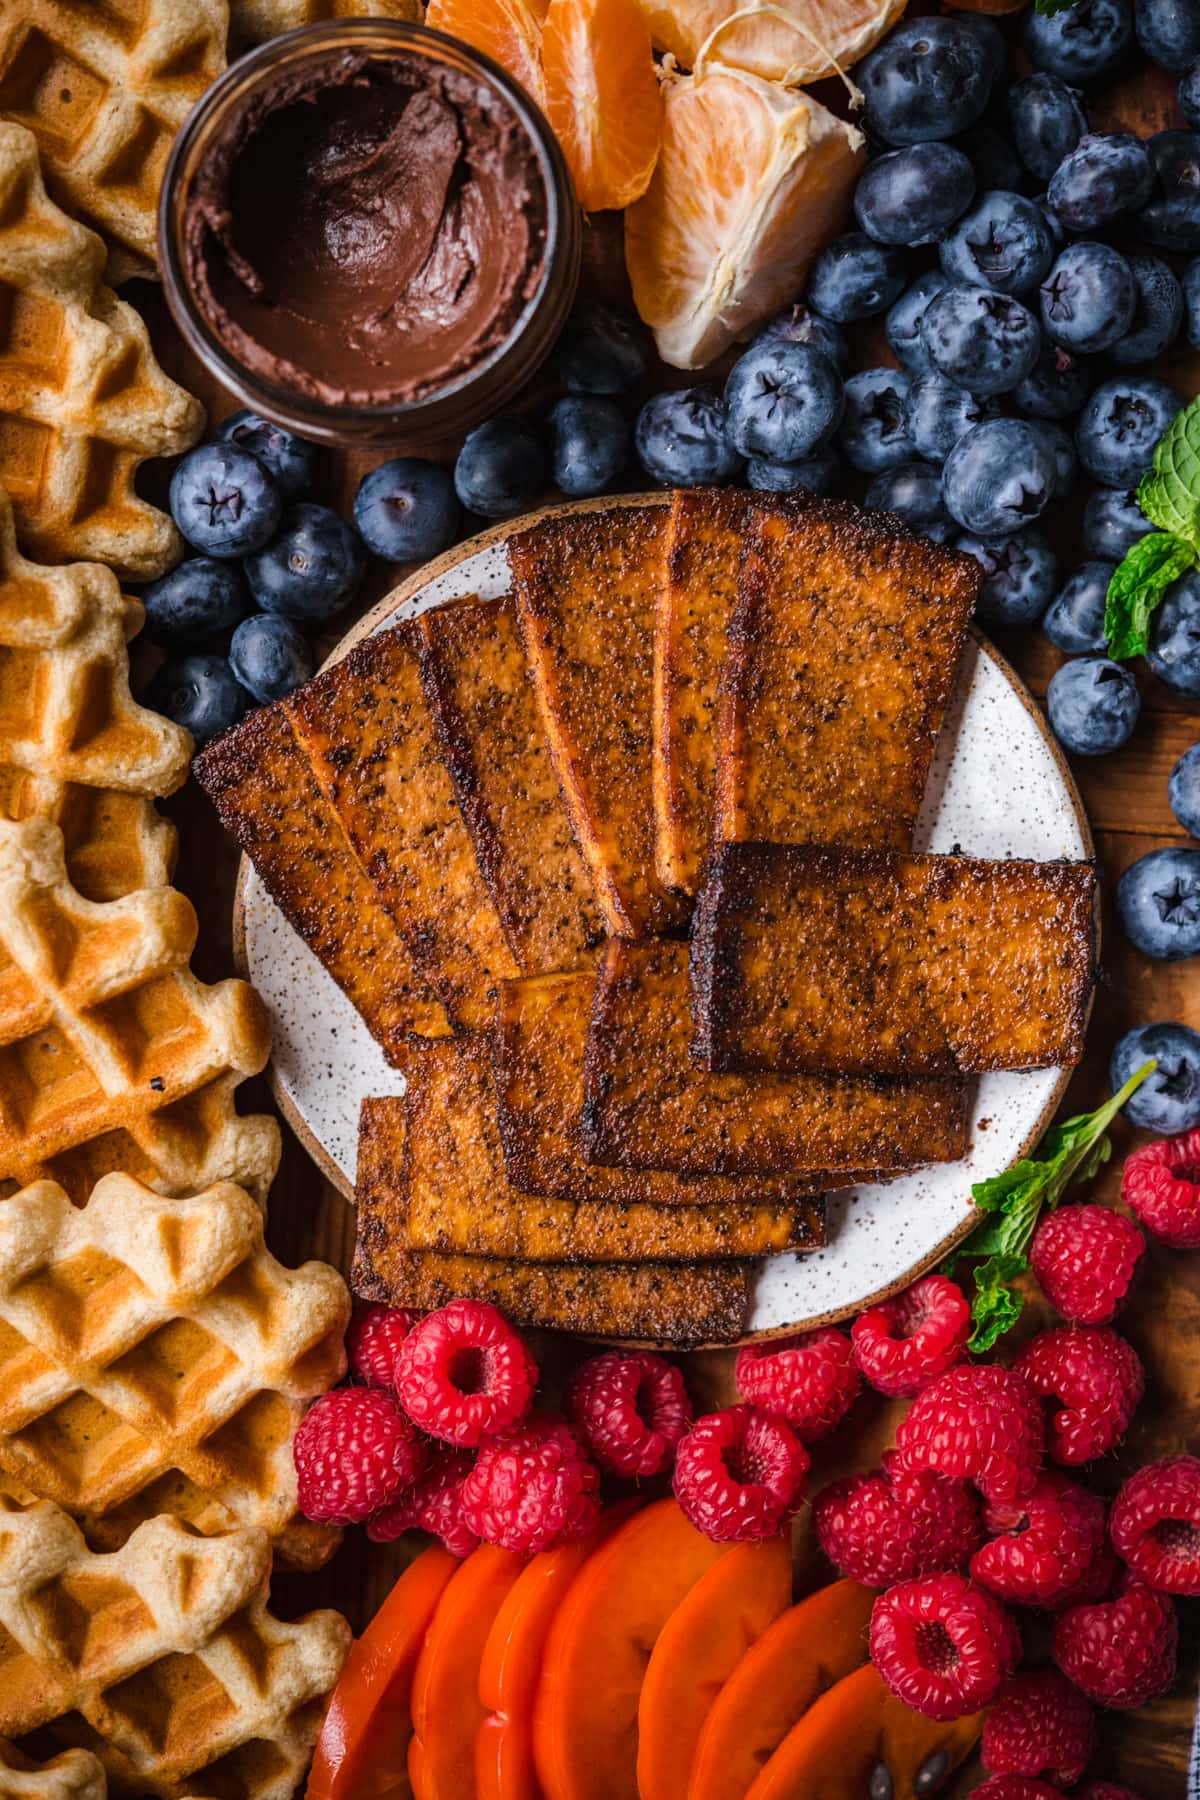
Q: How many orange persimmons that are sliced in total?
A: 7